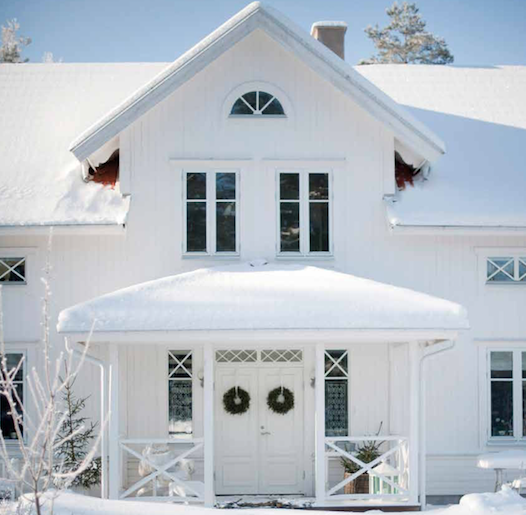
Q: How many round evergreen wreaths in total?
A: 2